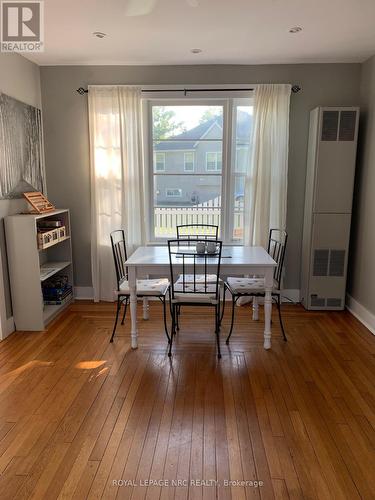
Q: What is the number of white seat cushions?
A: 4